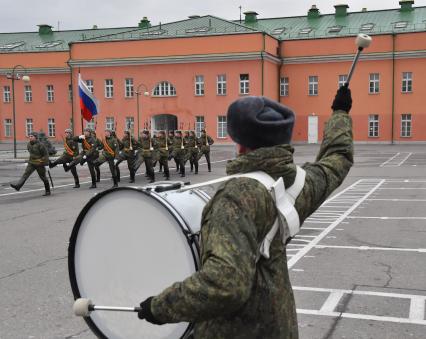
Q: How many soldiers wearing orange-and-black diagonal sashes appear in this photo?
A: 3